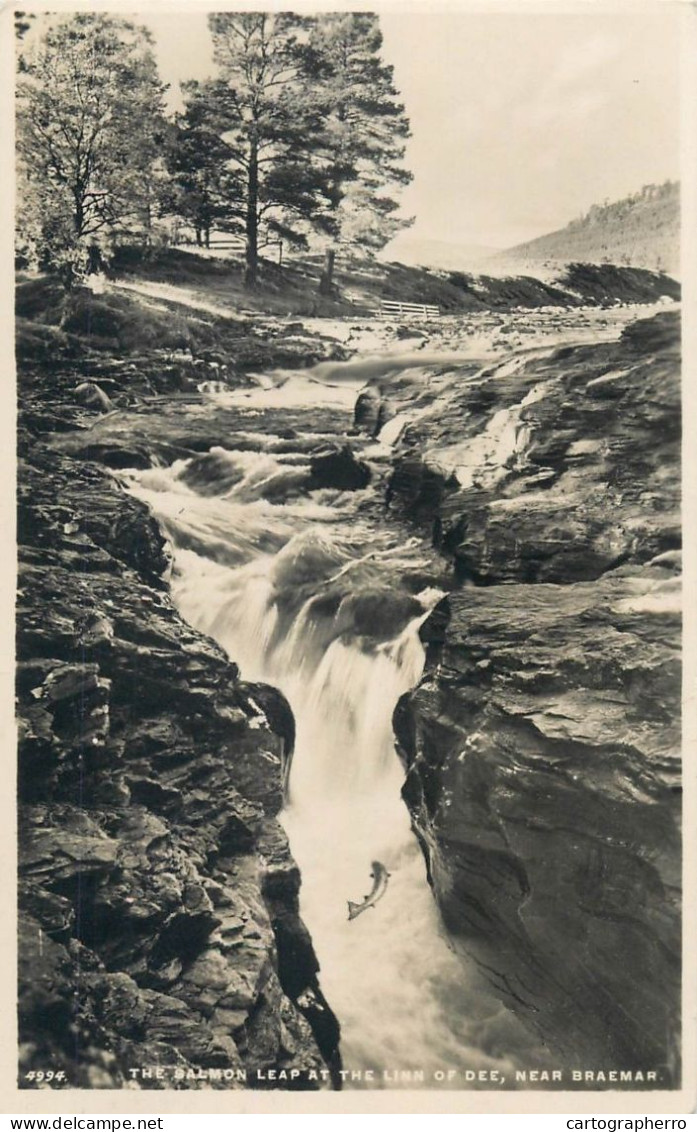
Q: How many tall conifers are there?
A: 2